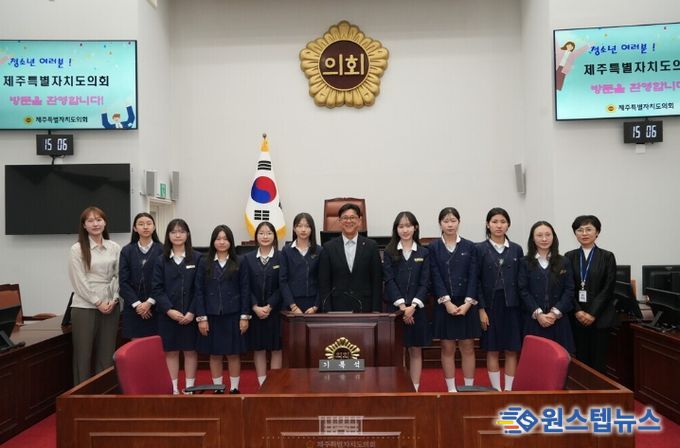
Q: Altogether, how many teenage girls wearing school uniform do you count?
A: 9